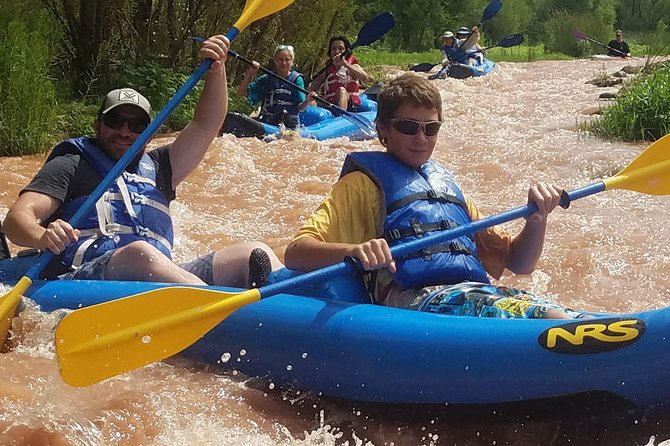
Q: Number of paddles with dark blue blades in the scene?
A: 4